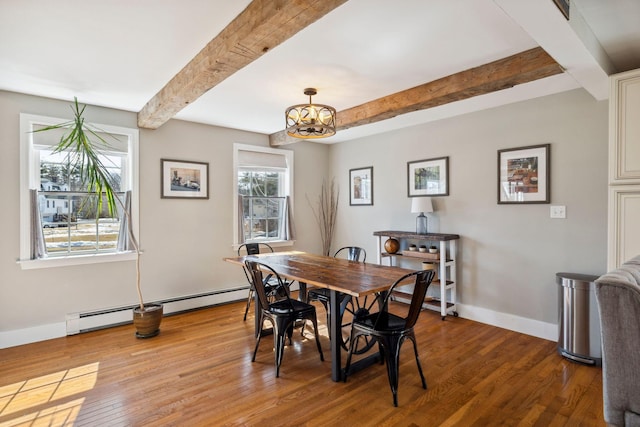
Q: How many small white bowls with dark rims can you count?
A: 3